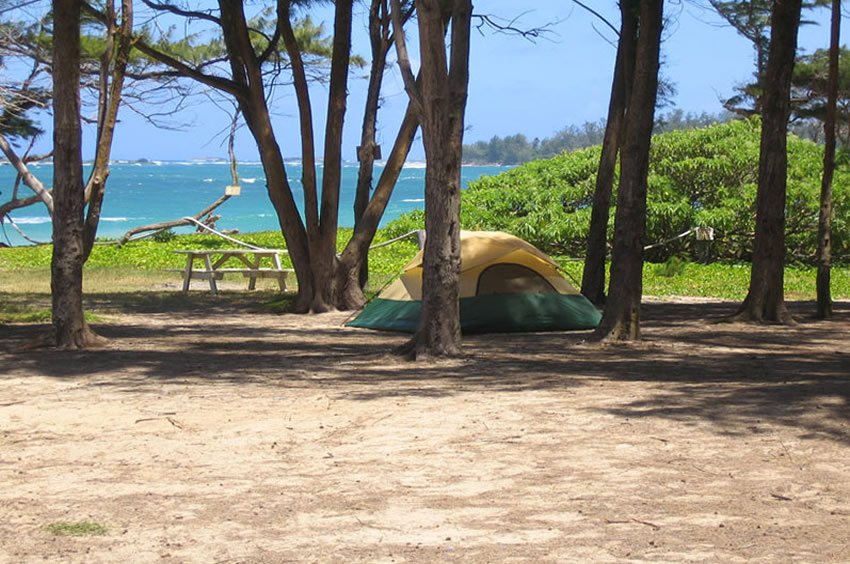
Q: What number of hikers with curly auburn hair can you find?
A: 0